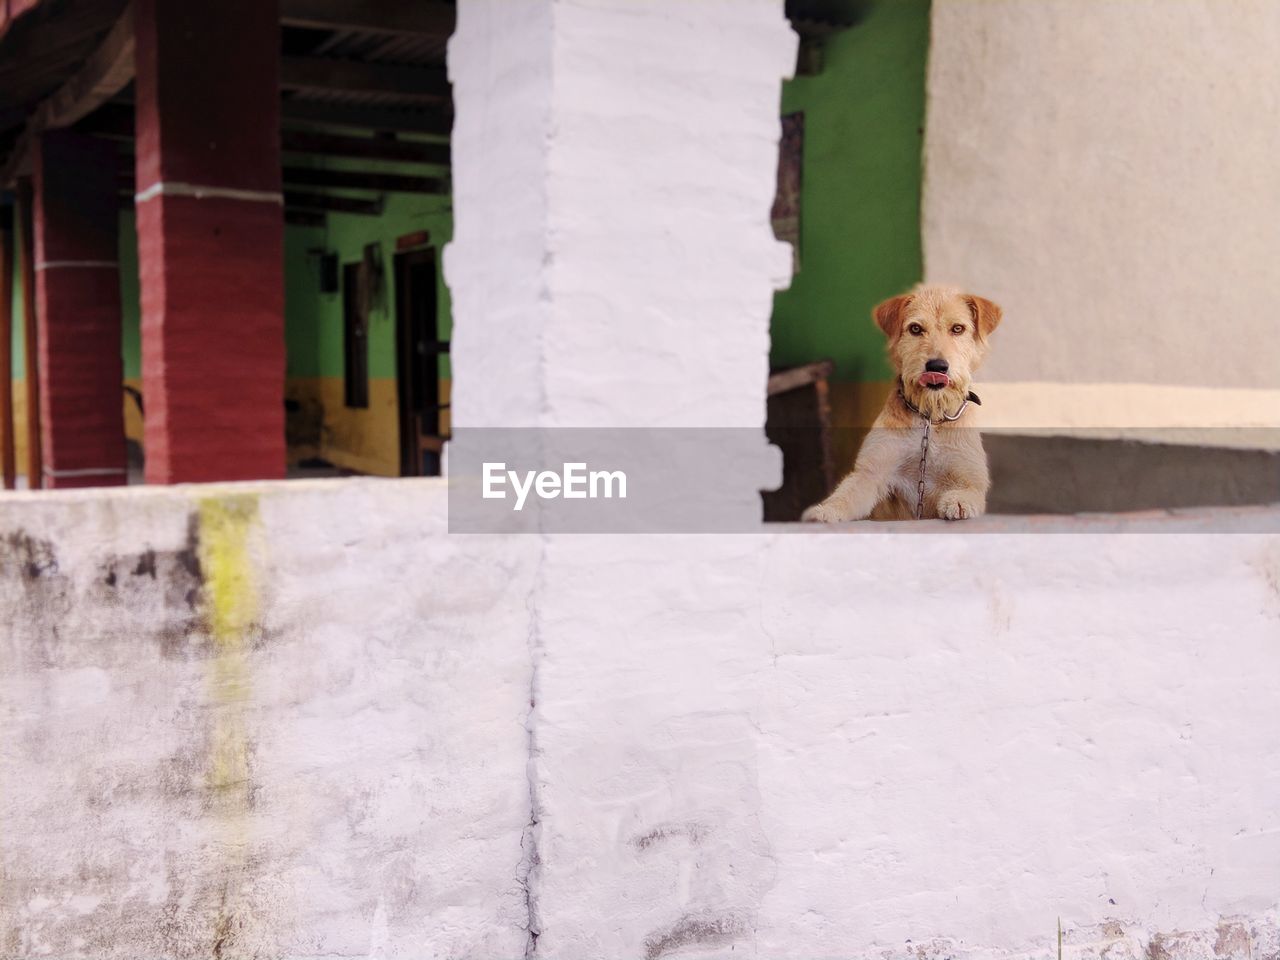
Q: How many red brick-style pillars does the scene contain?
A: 2